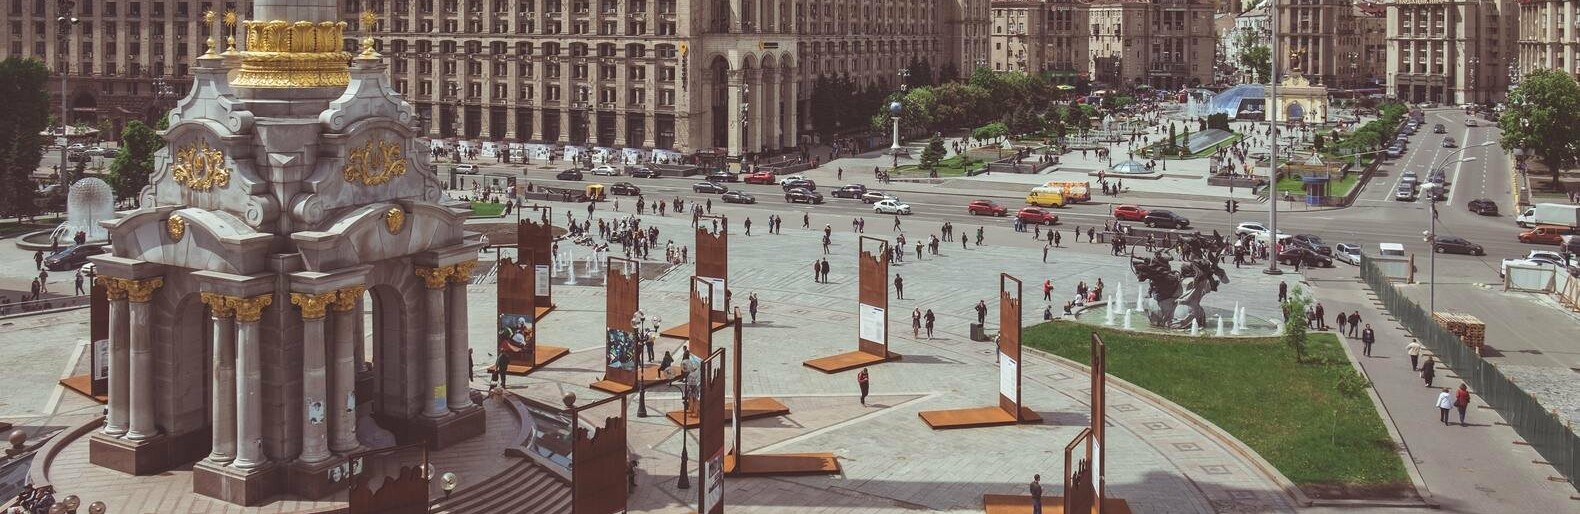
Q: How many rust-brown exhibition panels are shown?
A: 14